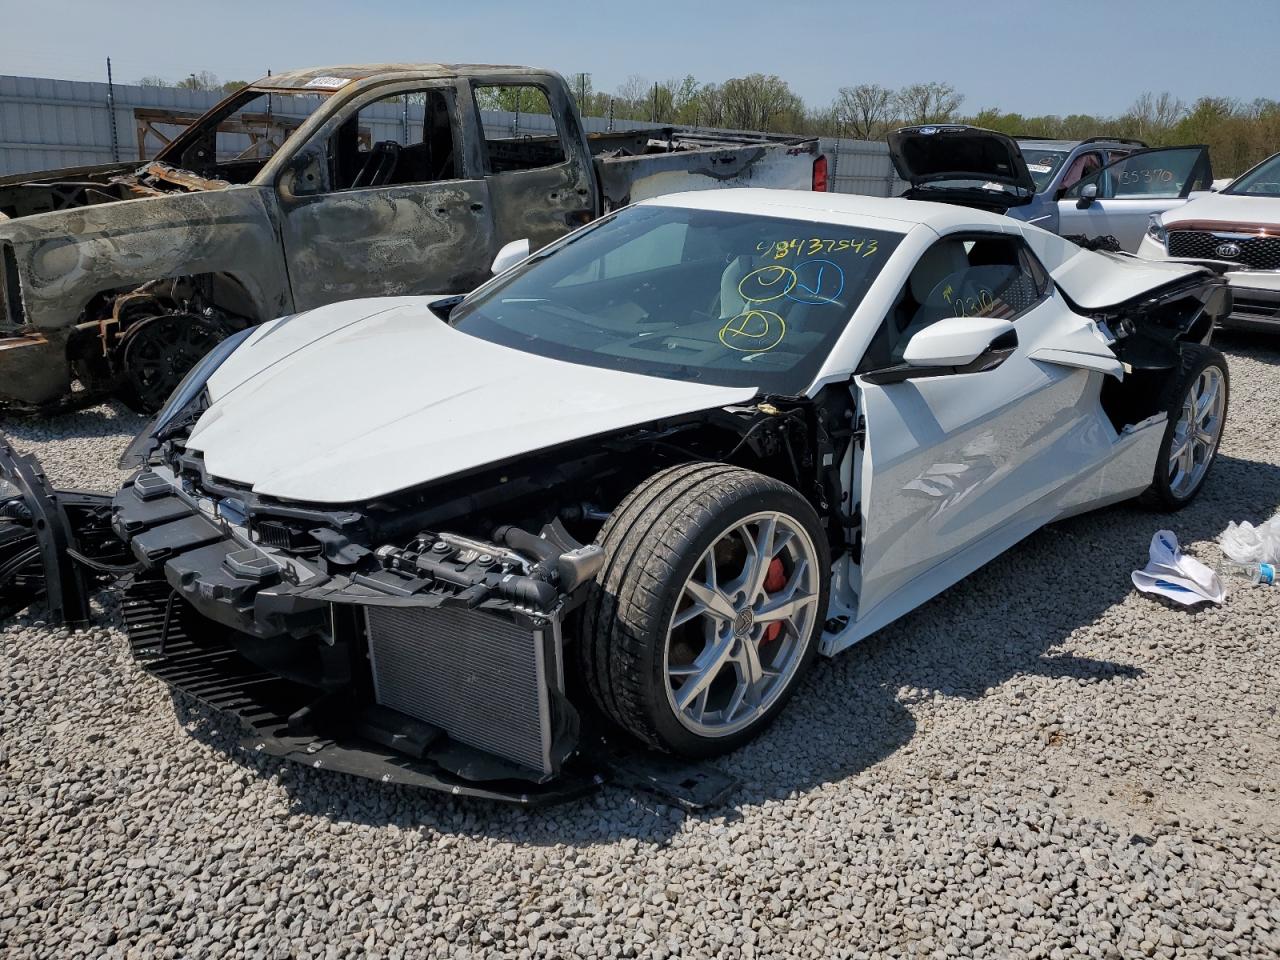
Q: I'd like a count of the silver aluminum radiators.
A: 1